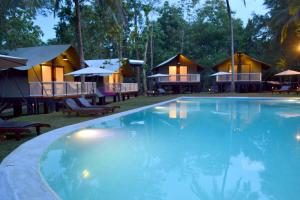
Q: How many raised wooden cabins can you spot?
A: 4